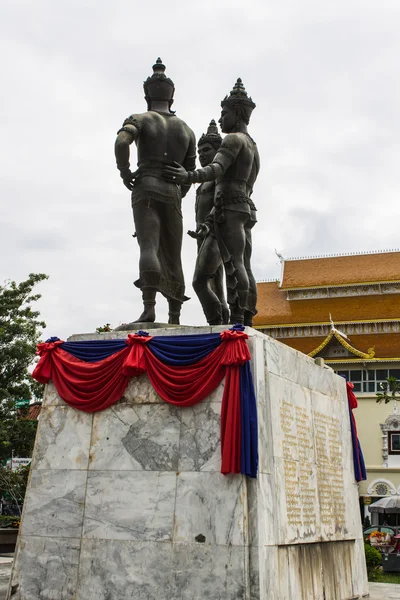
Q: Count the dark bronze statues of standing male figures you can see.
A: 3